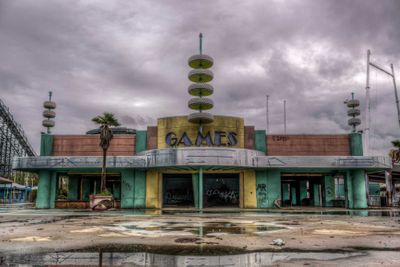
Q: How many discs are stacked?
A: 11